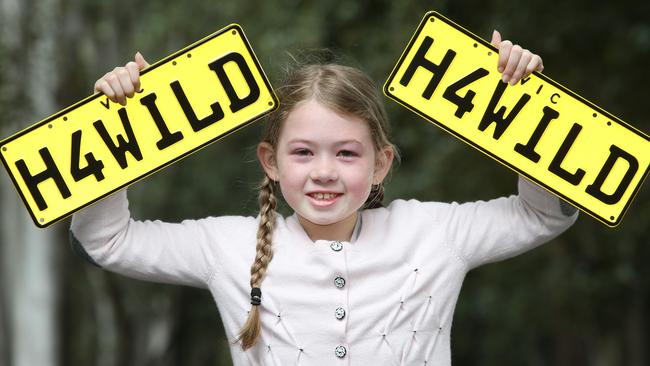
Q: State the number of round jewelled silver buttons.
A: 4